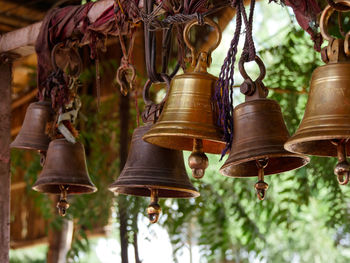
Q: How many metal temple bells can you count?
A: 6